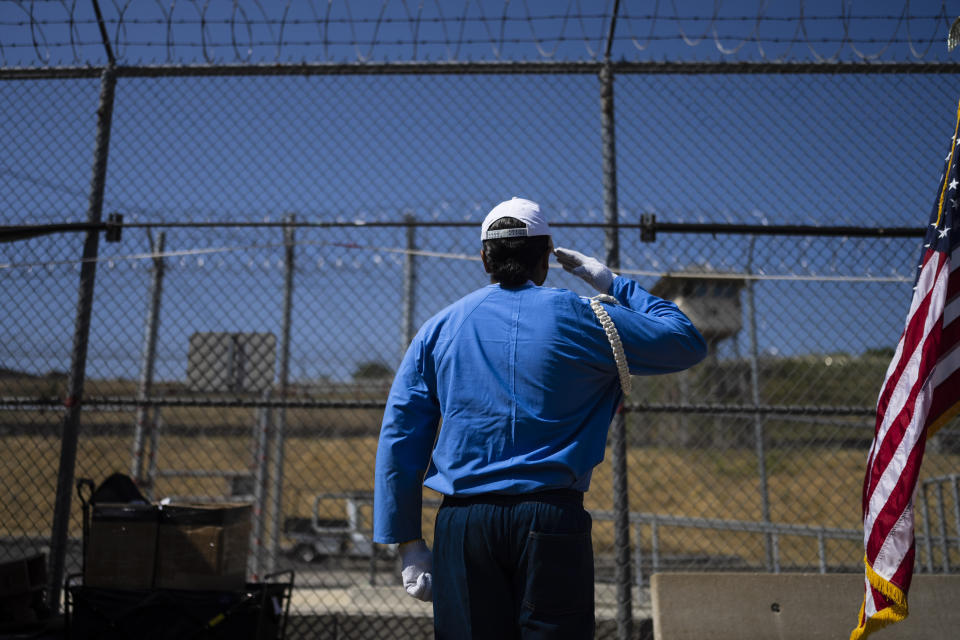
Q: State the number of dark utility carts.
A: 1